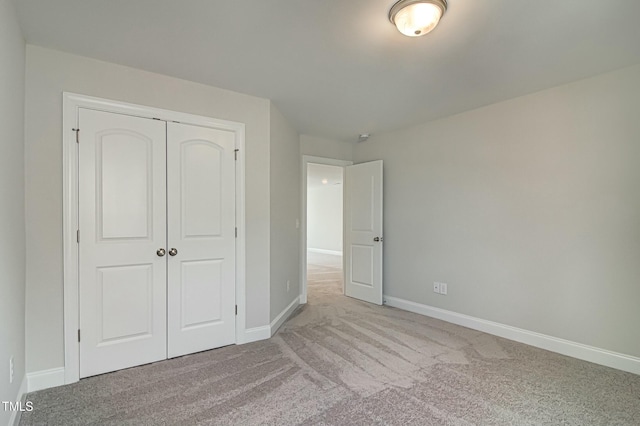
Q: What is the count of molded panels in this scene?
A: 6